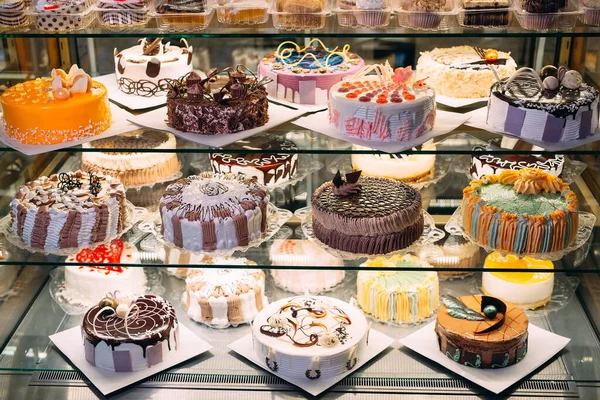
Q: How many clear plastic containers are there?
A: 11